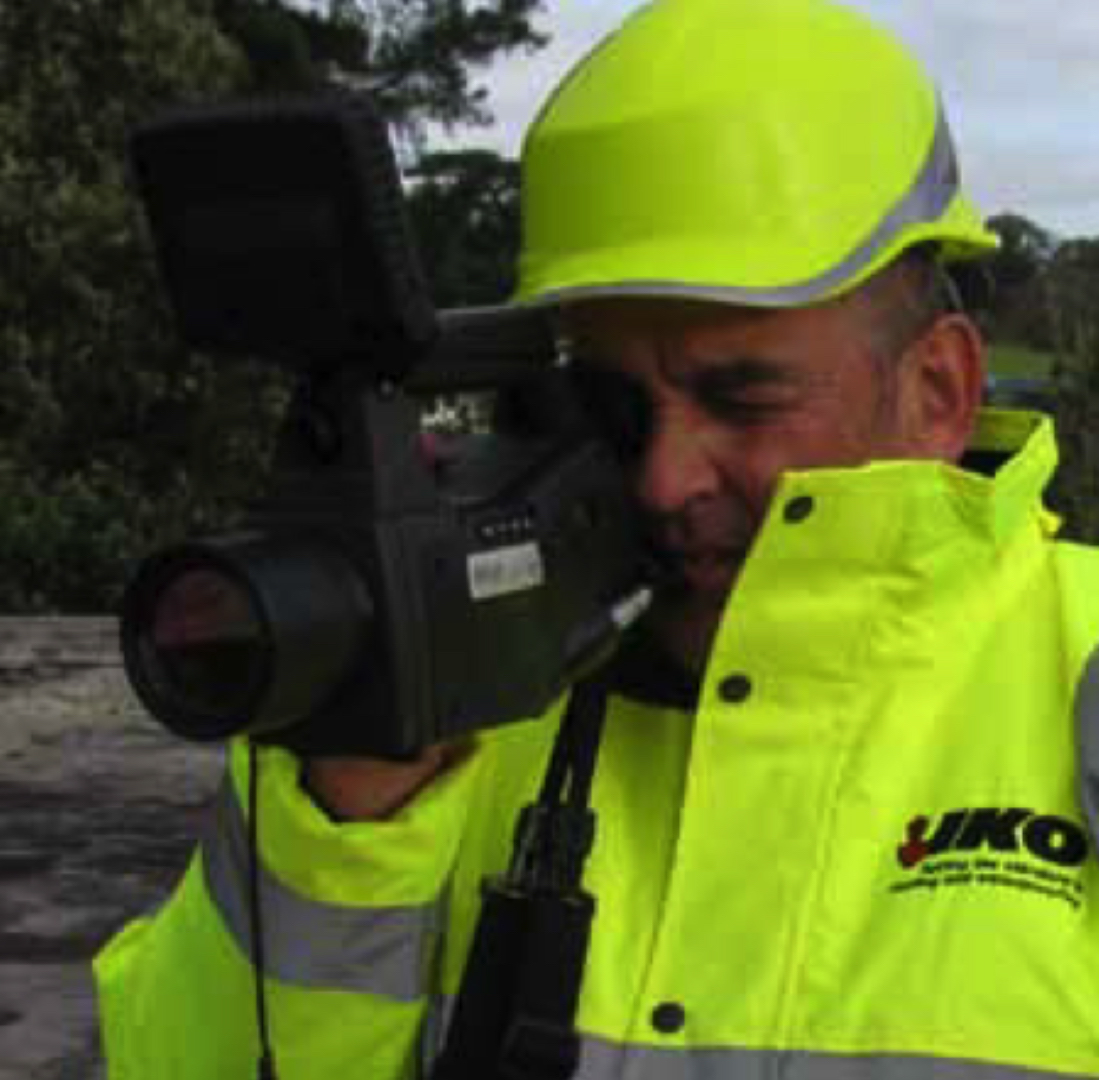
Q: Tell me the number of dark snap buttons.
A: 3